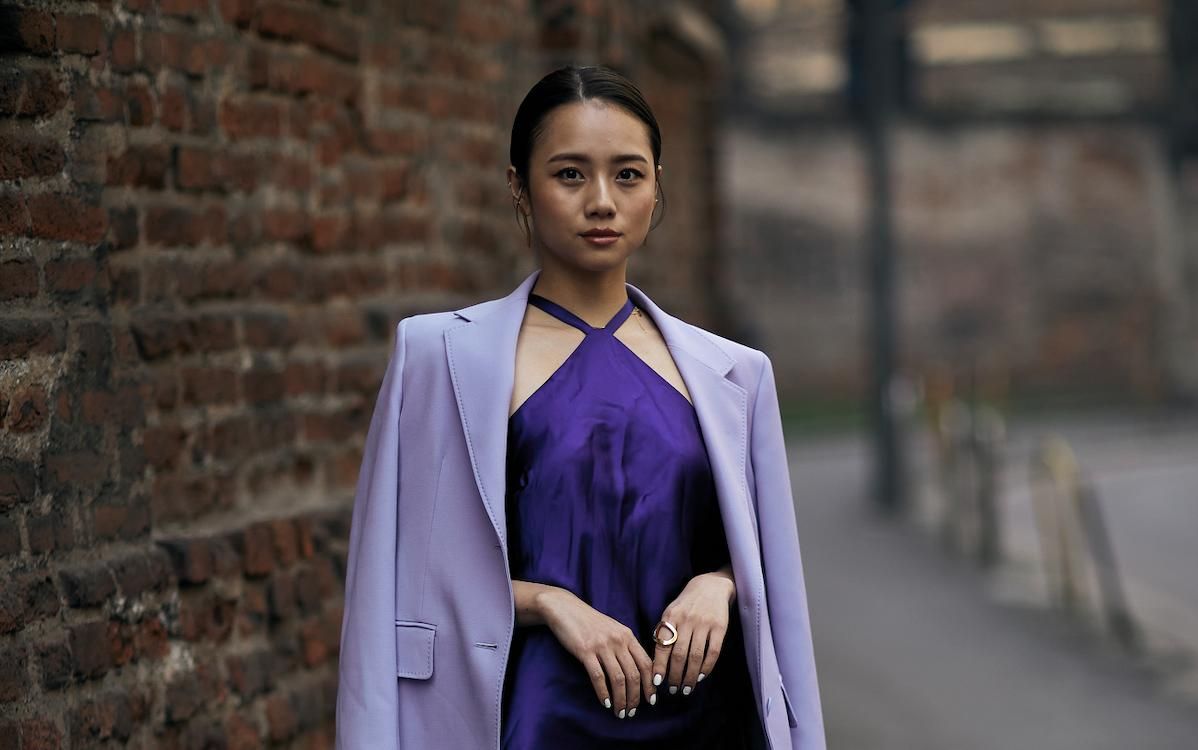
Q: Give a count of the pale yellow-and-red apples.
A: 0